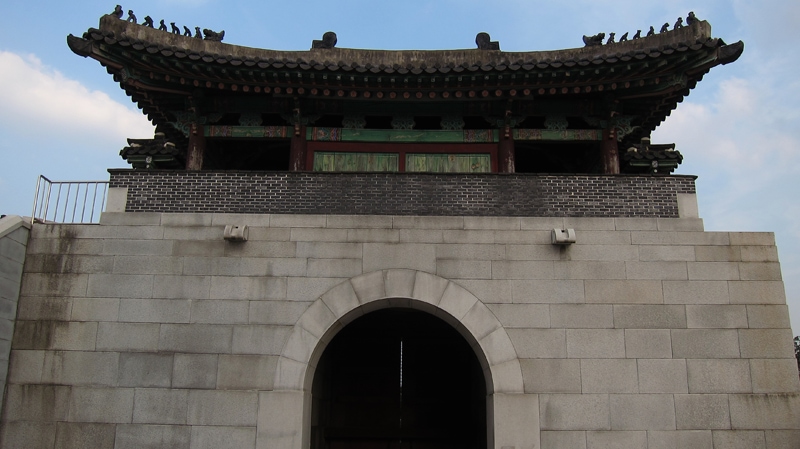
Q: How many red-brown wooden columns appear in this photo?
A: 4